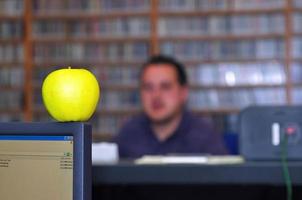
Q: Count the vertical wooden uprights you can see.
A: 3